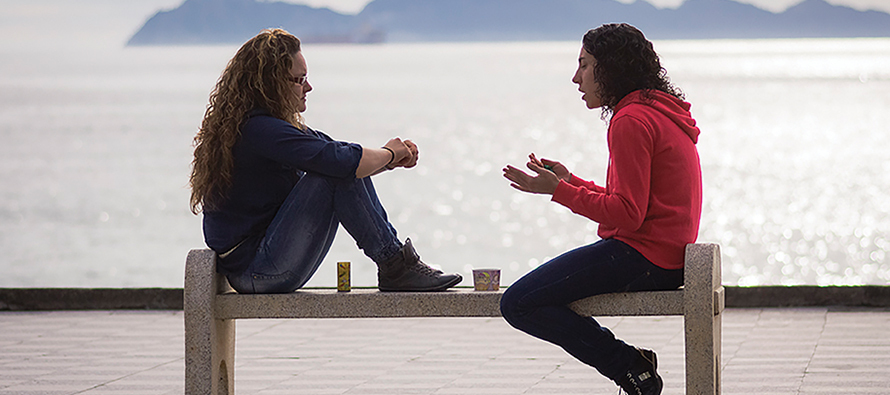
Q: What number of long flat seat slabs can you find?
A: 1